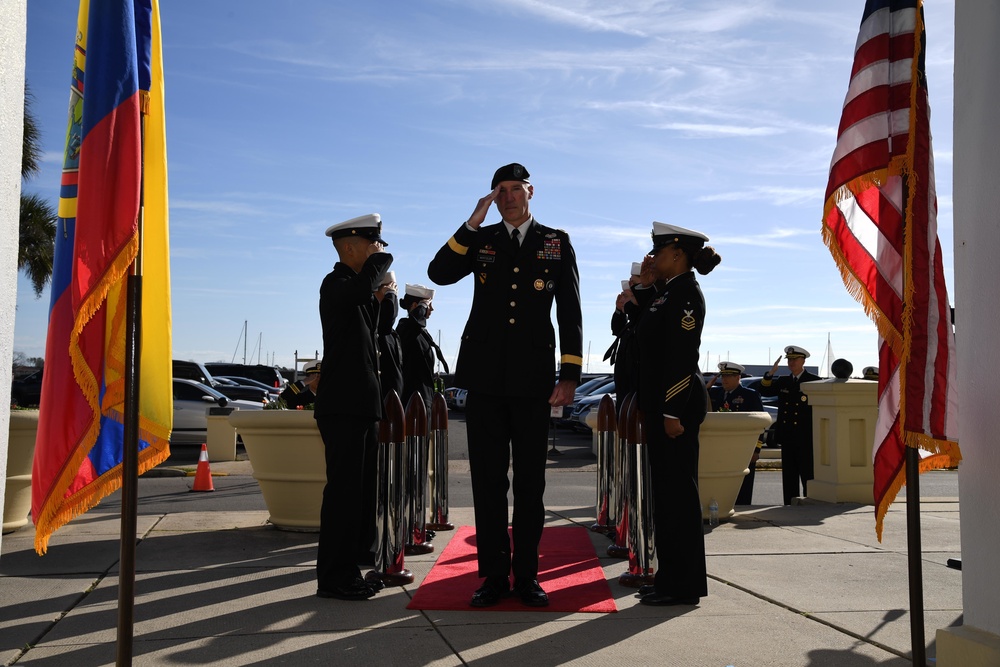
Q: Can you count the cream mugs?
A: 0